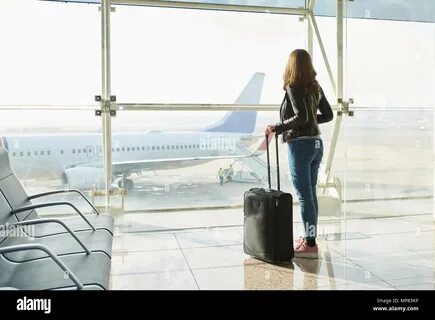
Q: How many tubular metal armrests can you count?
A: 4